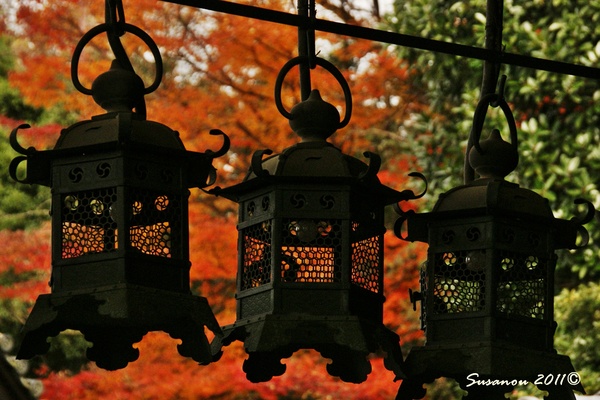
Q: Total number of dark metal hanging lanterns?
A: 3